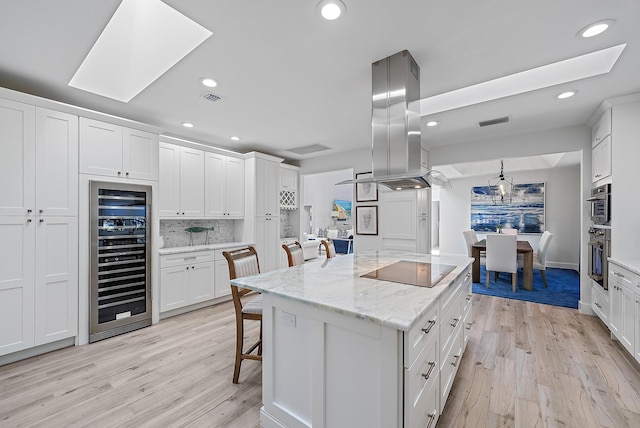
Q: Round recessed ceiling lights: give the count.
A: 7